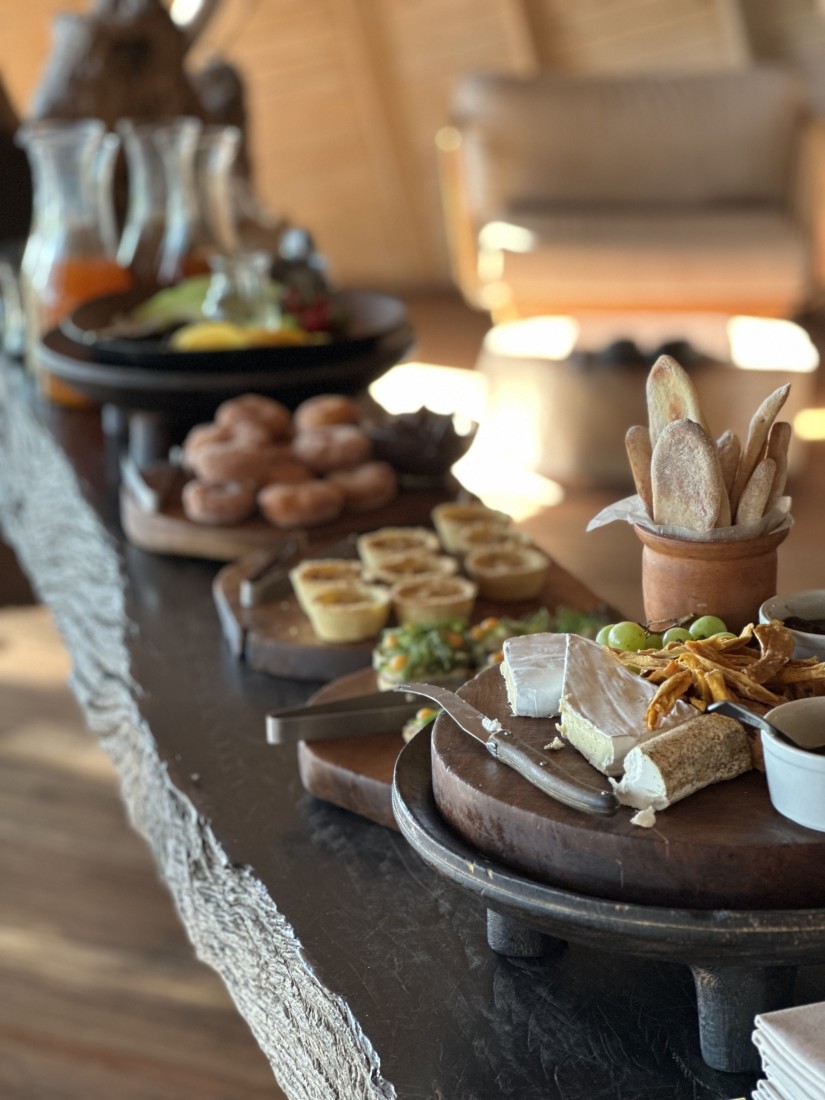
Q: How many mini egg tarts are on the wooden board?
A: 8